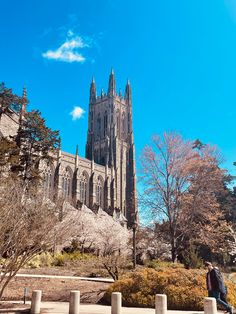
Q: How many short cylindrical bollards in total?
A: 5